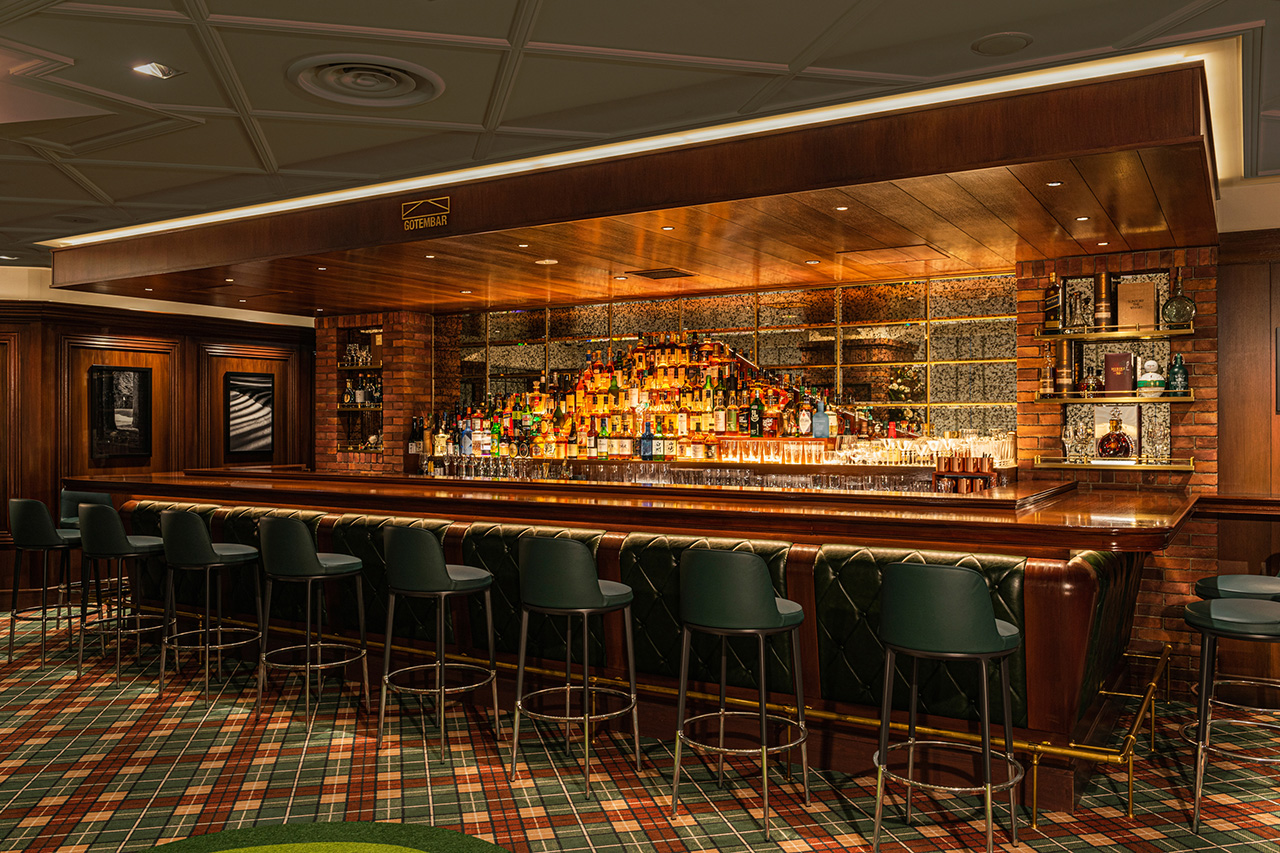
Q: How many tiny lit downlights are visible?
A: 15